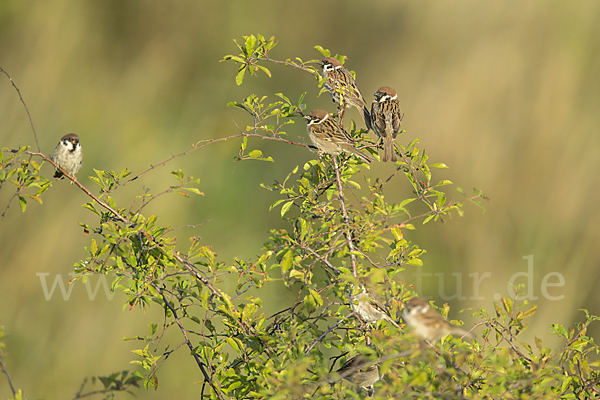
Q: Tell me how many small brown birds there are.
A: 7